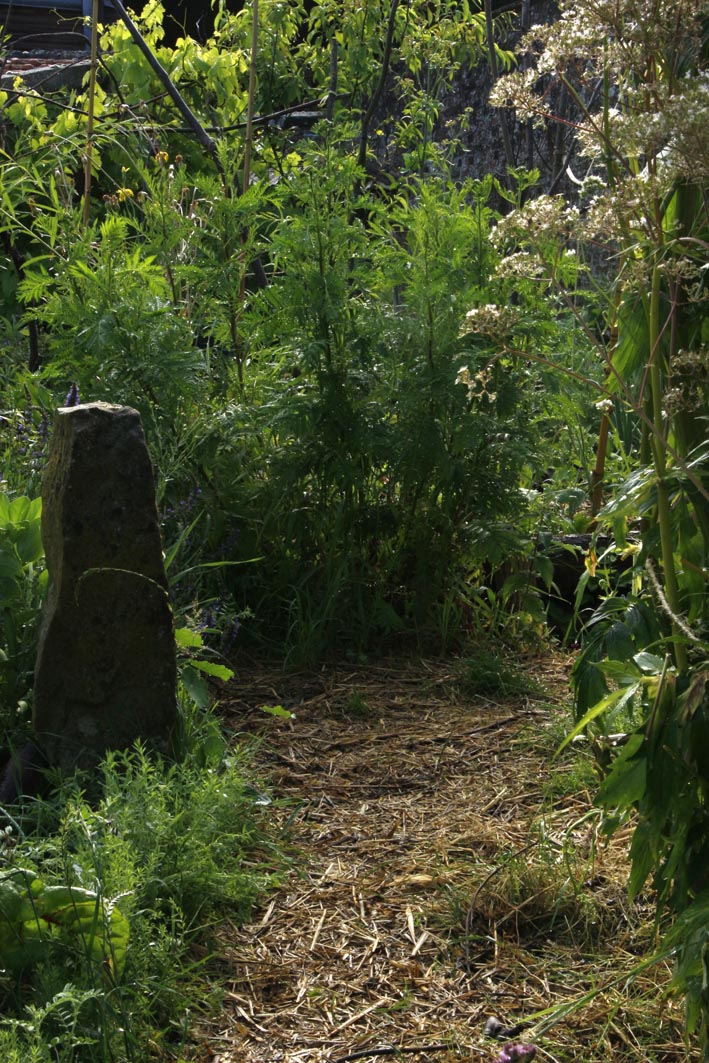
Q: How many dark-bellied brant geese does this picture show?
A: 0